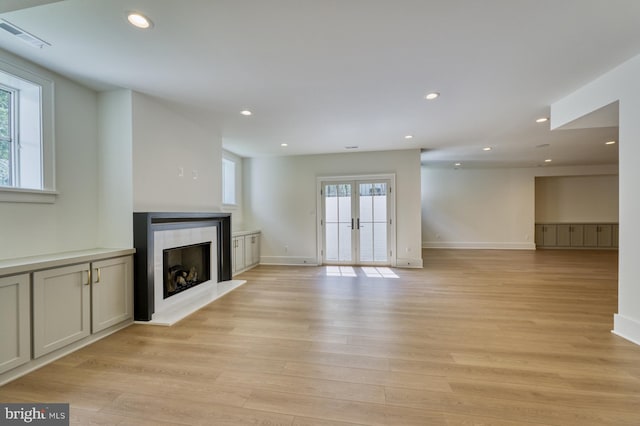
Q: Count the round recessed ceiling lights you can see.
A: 10